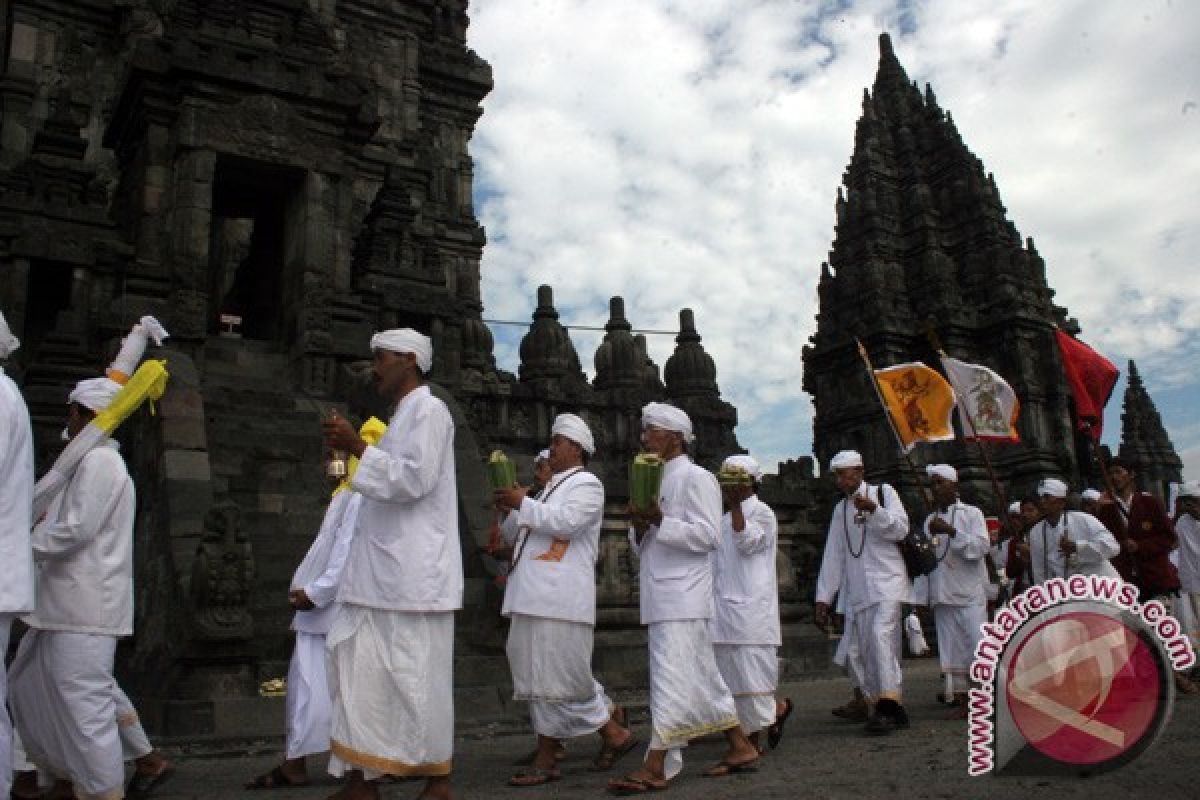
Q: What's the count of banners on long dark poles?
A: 3